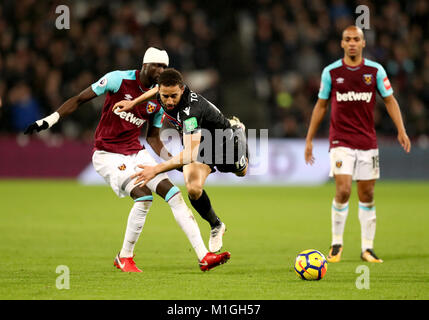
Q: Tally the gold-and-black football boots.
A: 2